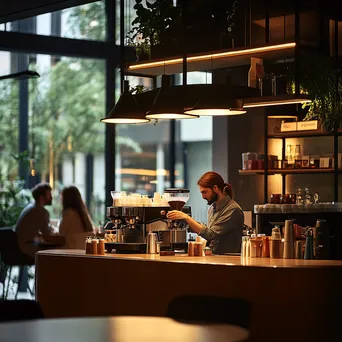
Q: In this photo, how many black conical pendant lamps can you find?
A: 3